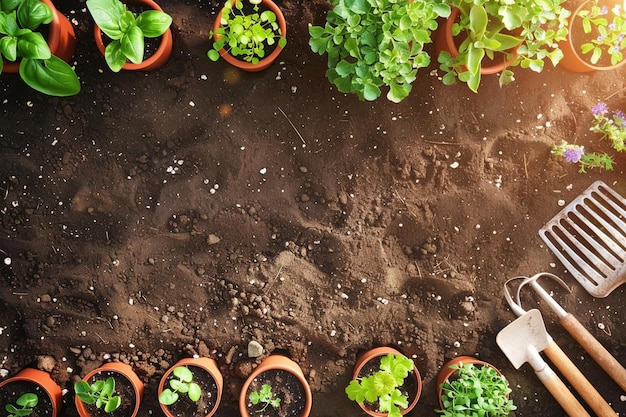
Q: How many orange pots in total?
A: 11